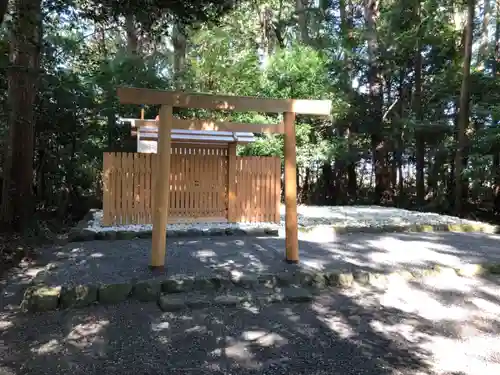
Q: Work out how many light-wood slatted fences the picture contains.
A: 1